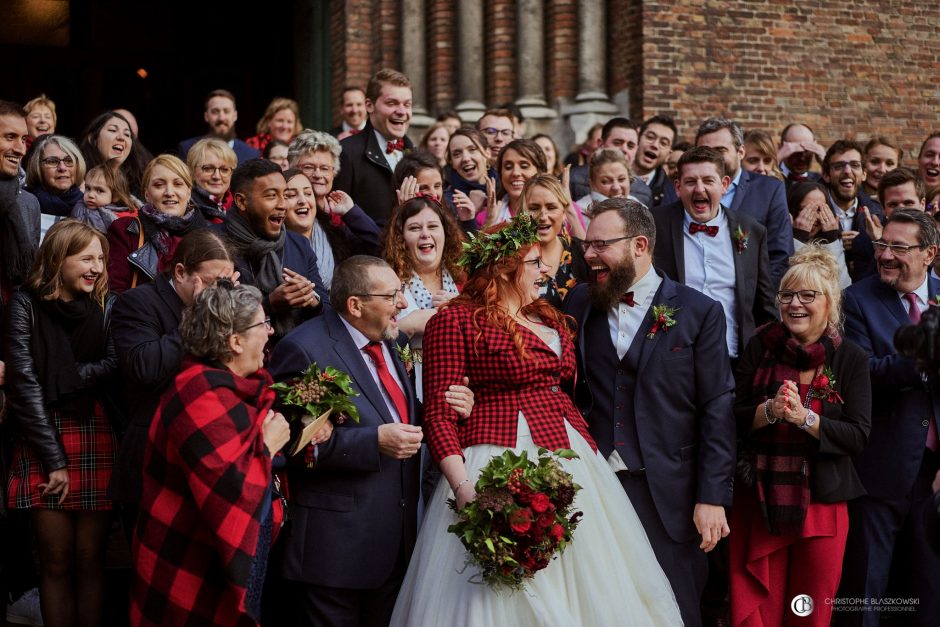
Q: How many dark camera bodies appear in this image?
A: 1